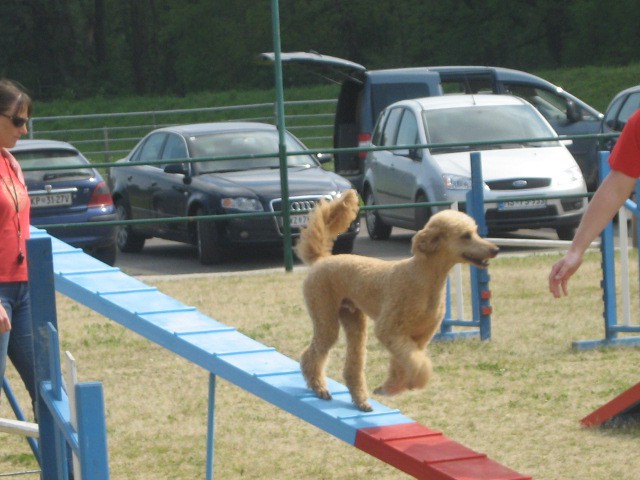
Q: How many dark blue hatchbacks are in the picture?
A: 1